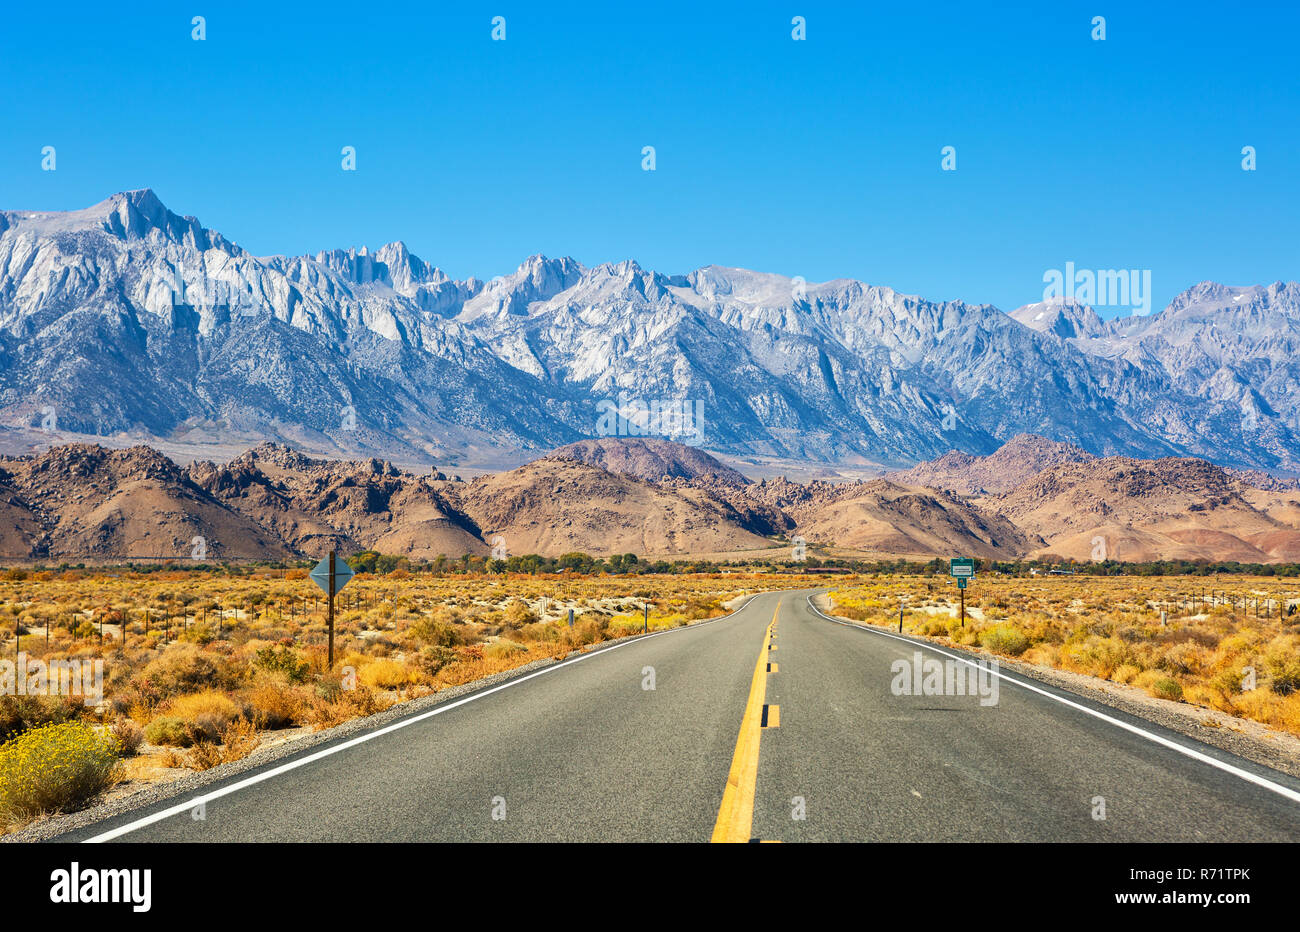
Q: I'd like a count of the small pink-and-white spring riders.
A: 0